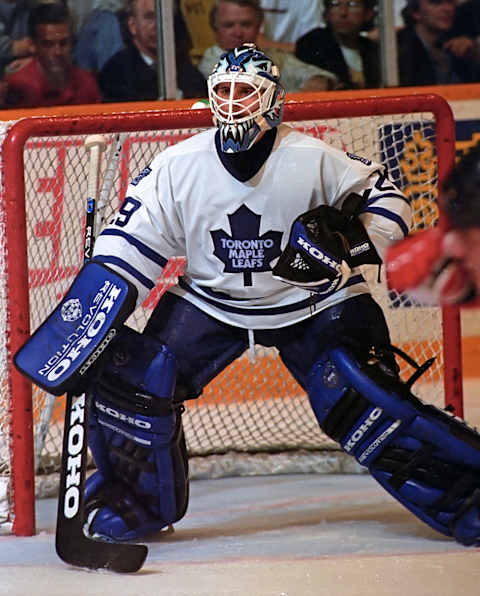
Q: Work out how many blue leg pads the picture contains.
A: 2